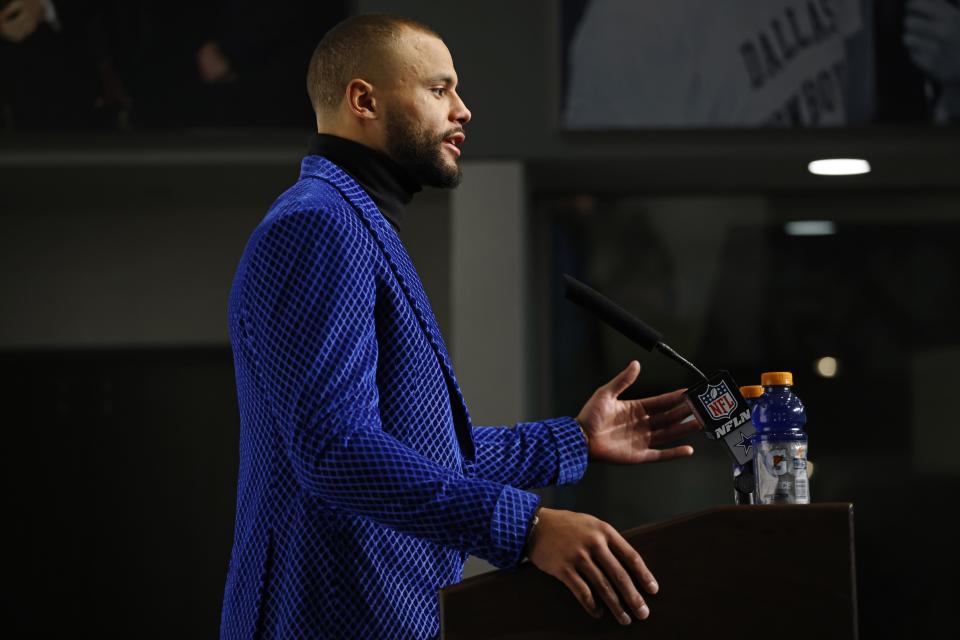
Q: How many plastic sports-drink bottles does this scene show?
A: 2